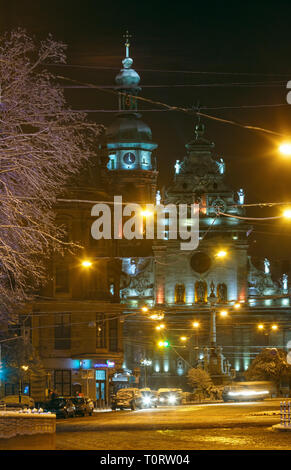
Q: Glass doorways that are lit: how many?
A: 1